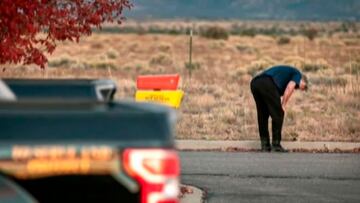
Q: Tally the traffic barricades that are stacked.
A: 2